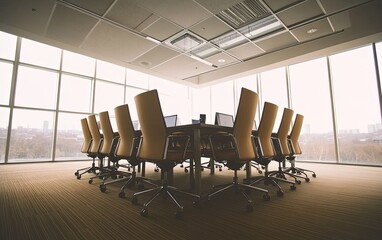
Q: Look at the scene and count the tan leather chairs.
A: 9